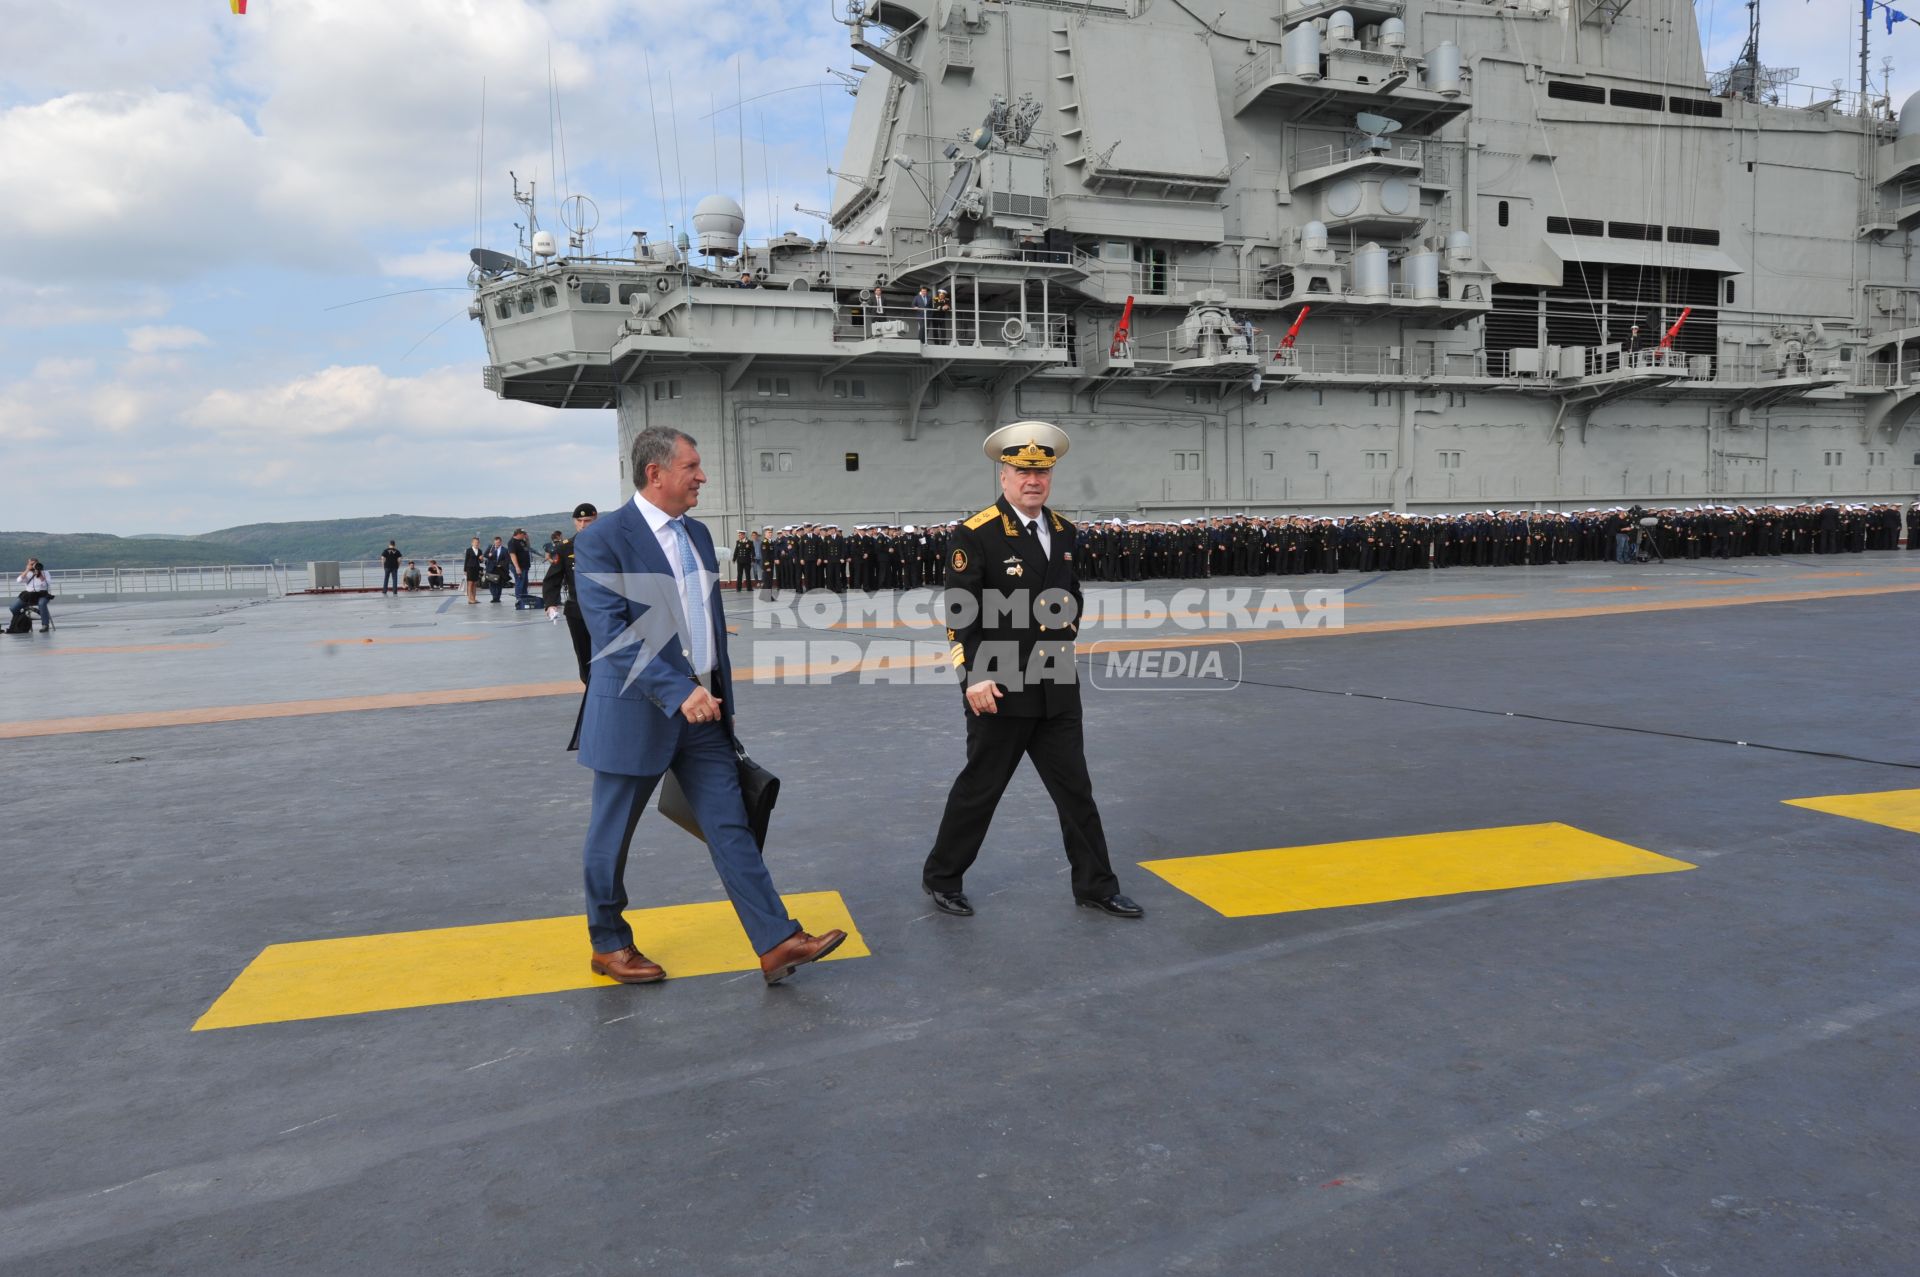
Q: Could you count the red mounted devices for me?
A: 3